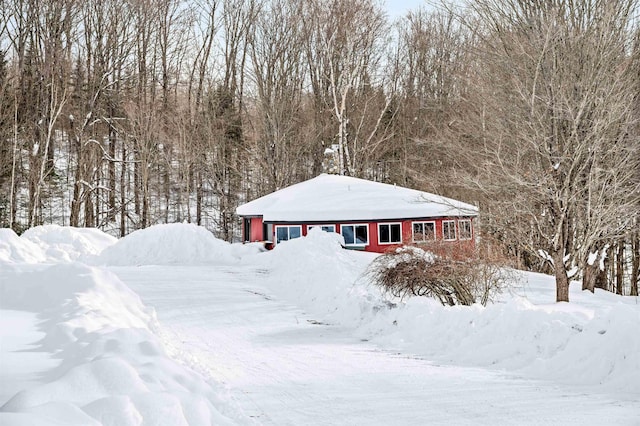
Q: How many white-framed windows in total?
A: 7